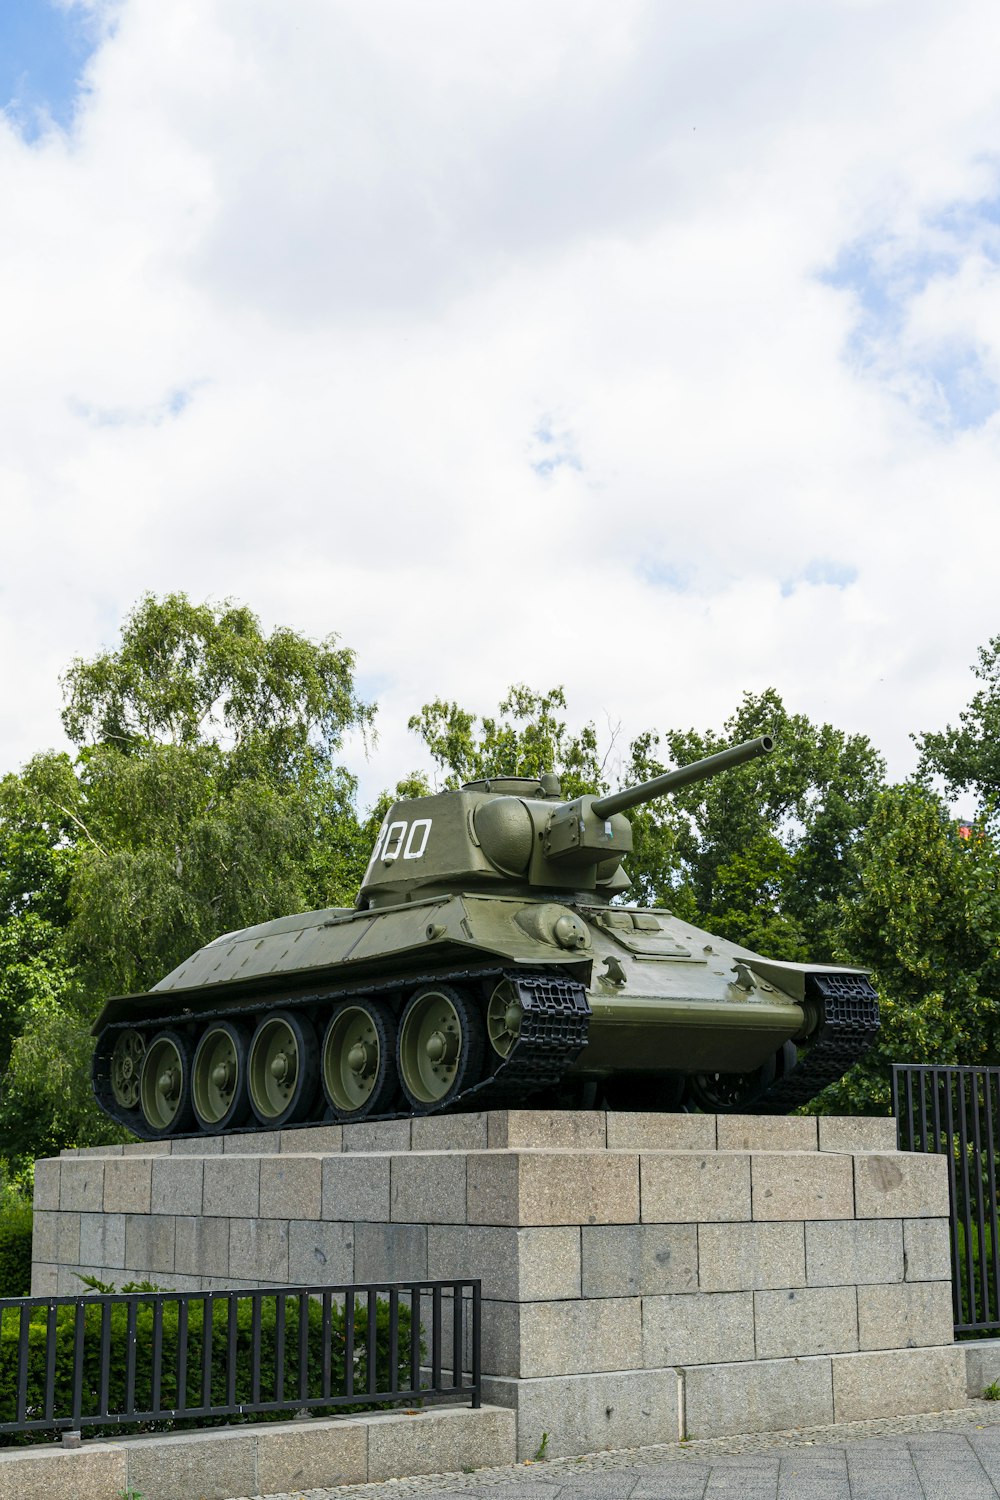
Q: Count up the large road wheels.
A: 5